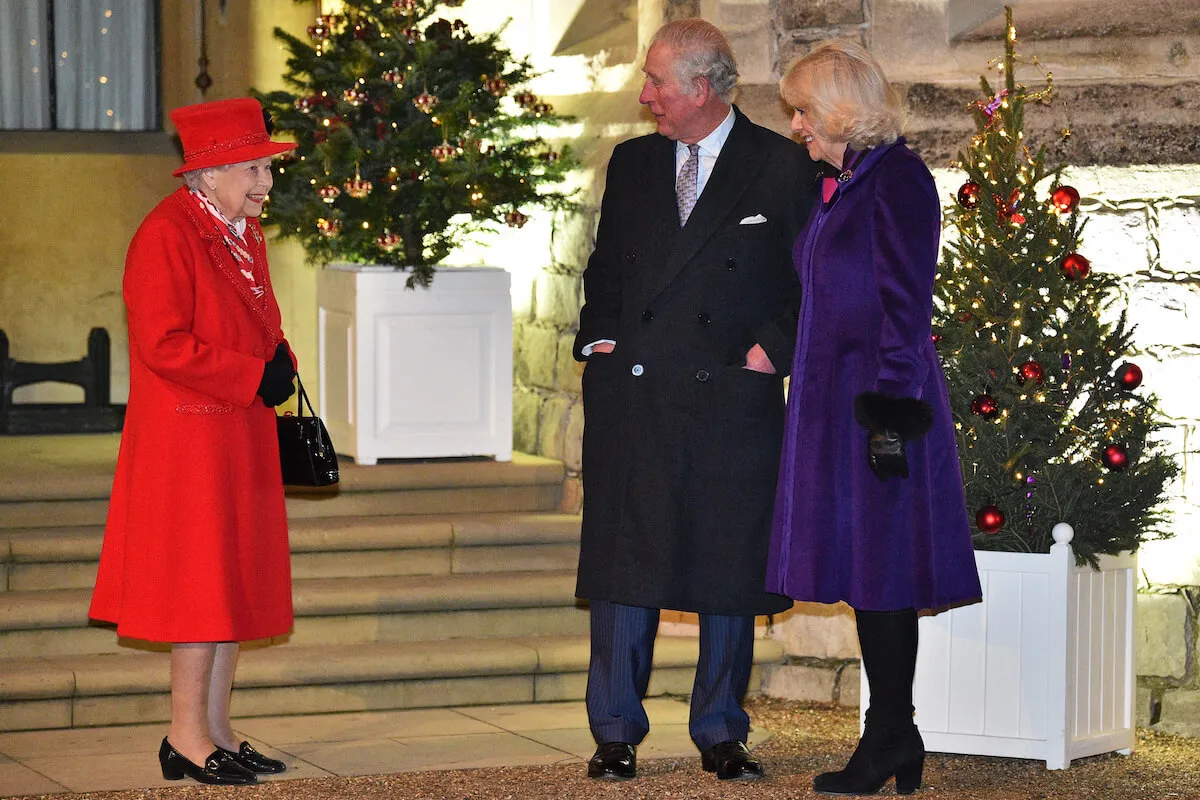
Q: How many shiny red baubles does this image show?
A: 8